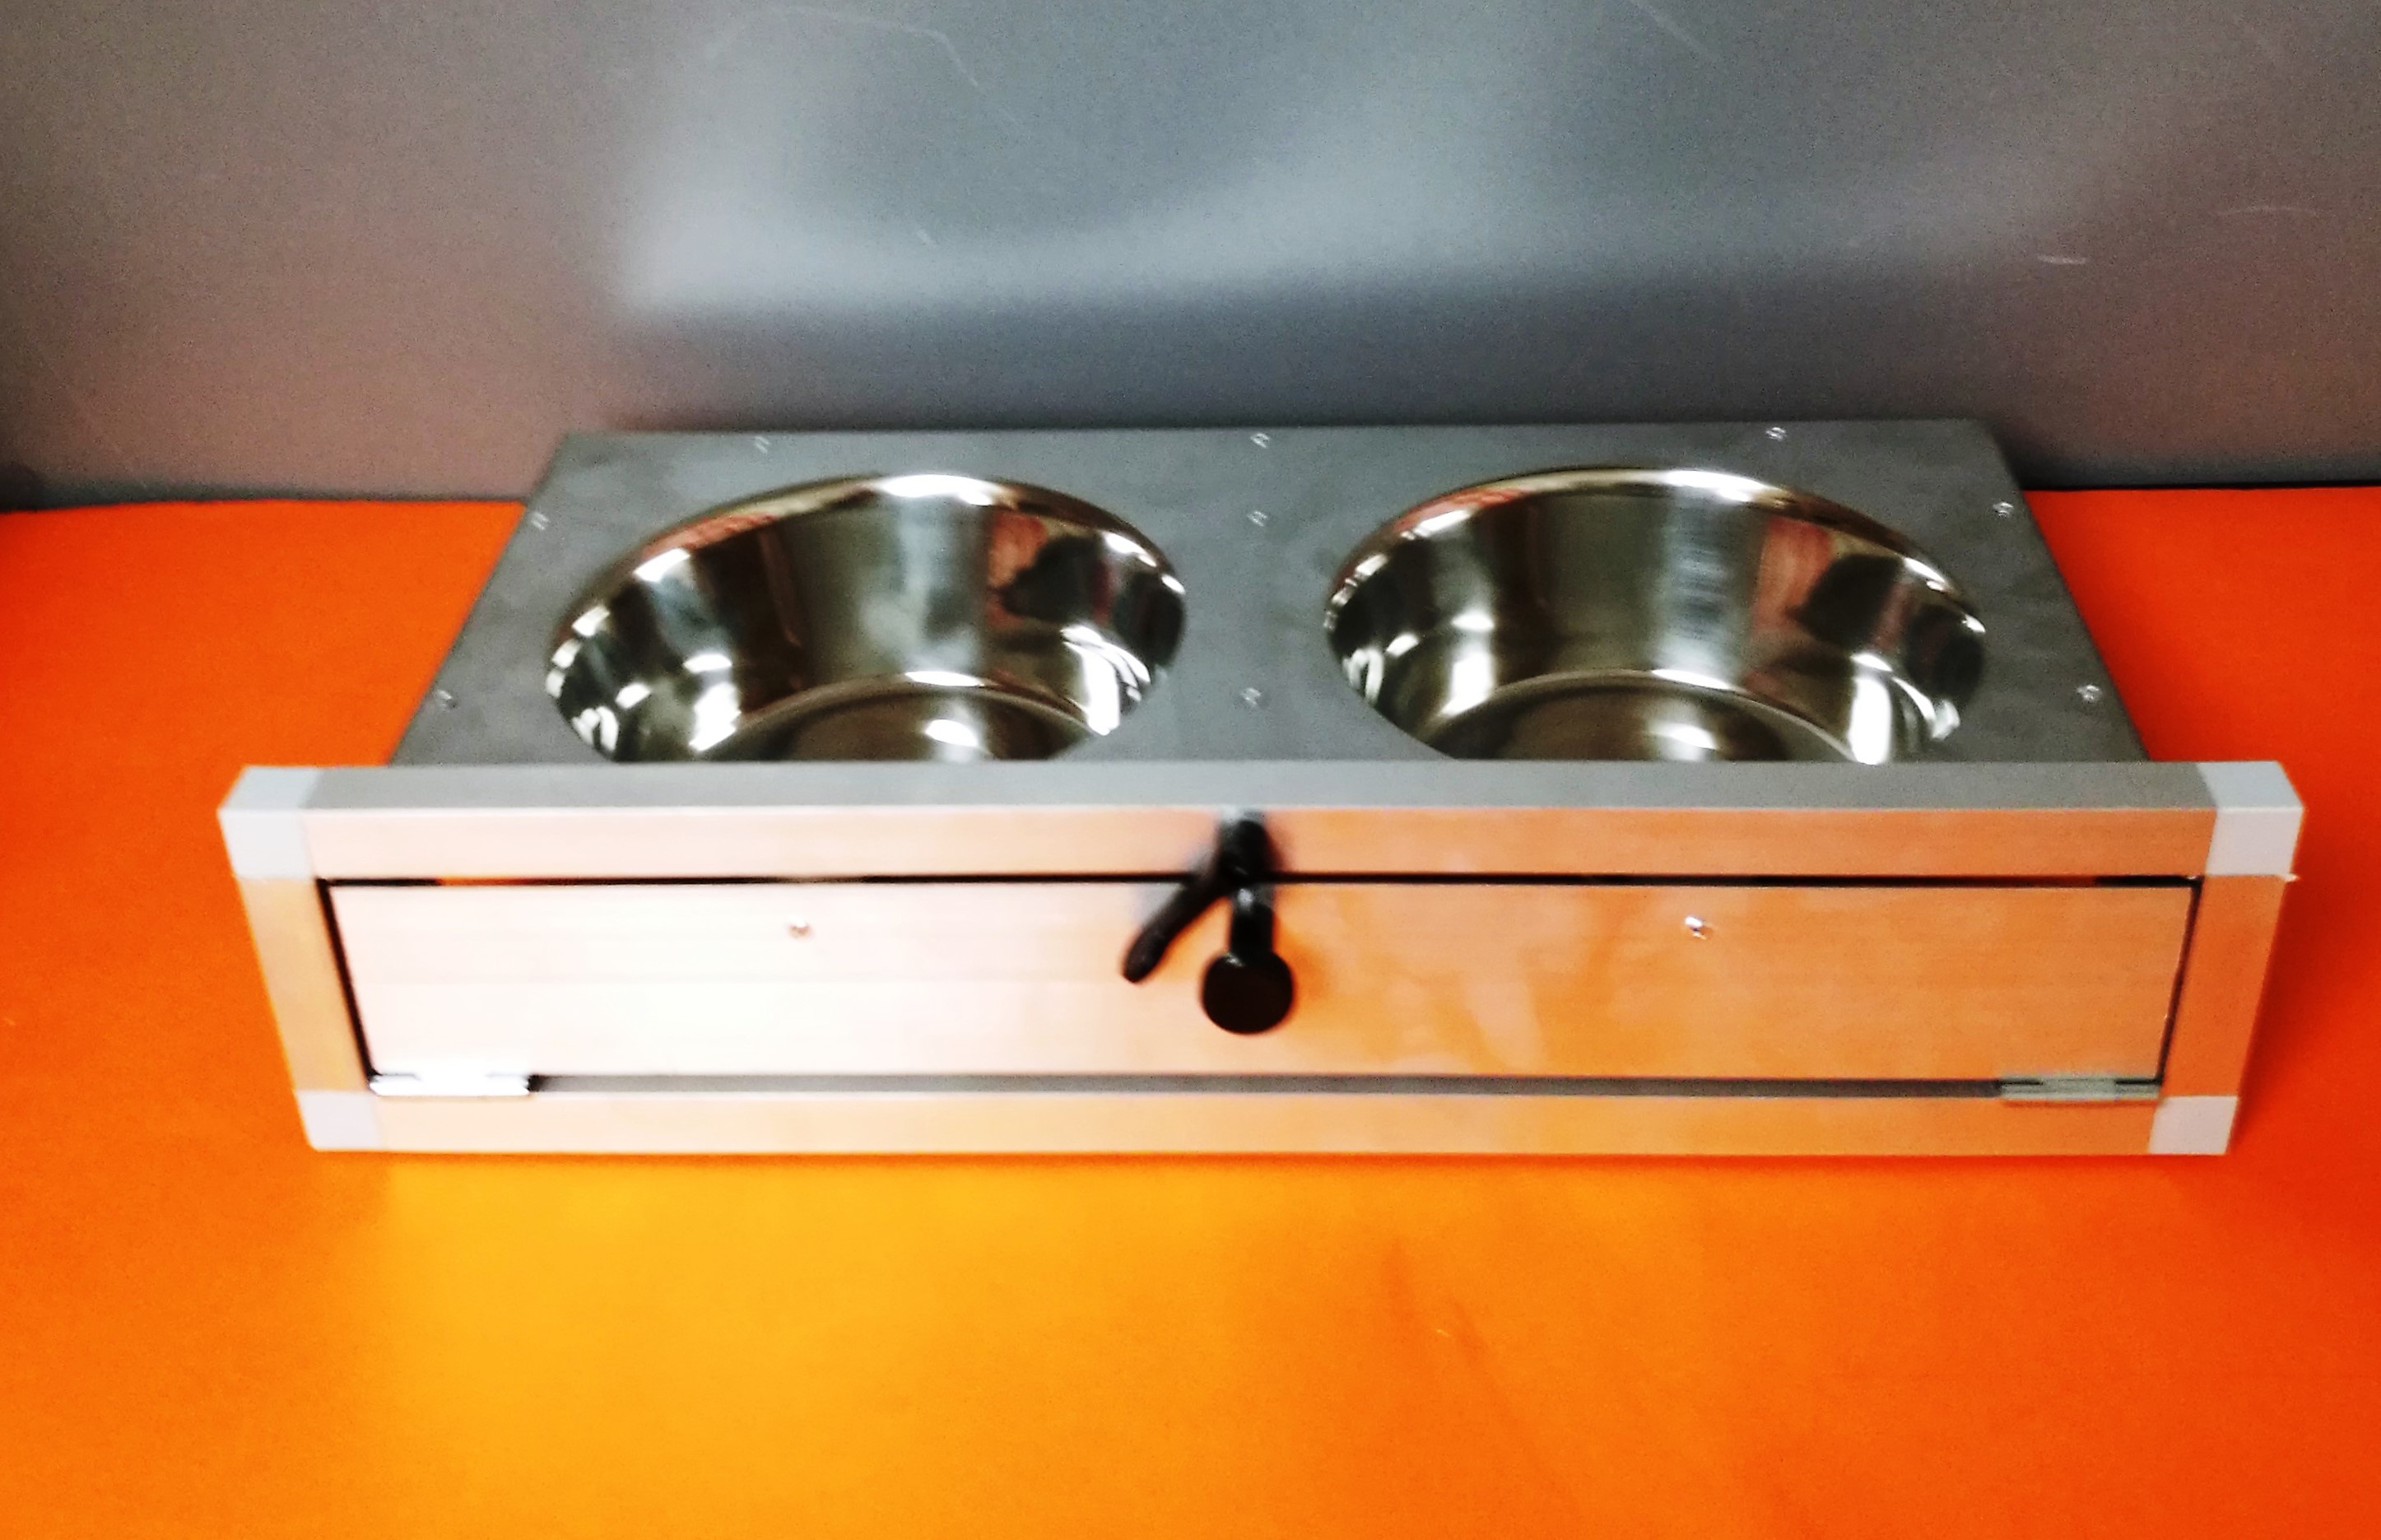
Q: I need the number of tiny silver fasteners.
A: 11